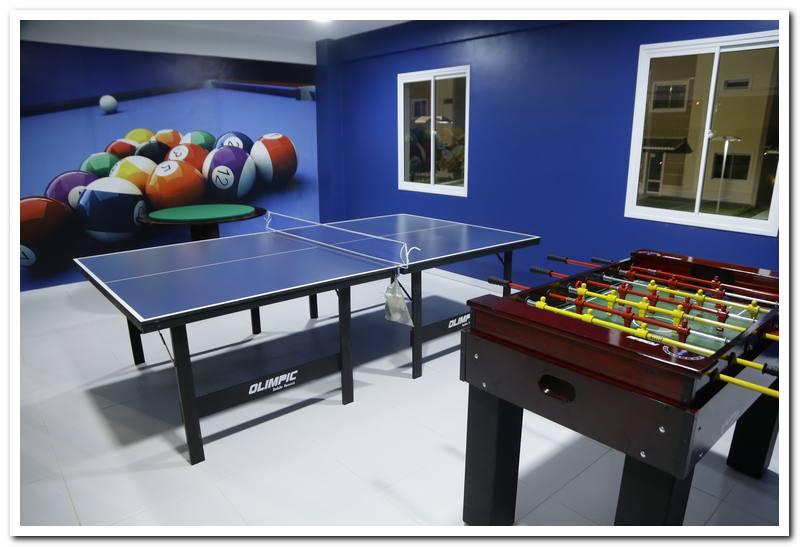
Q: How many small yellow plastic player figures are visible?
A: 10